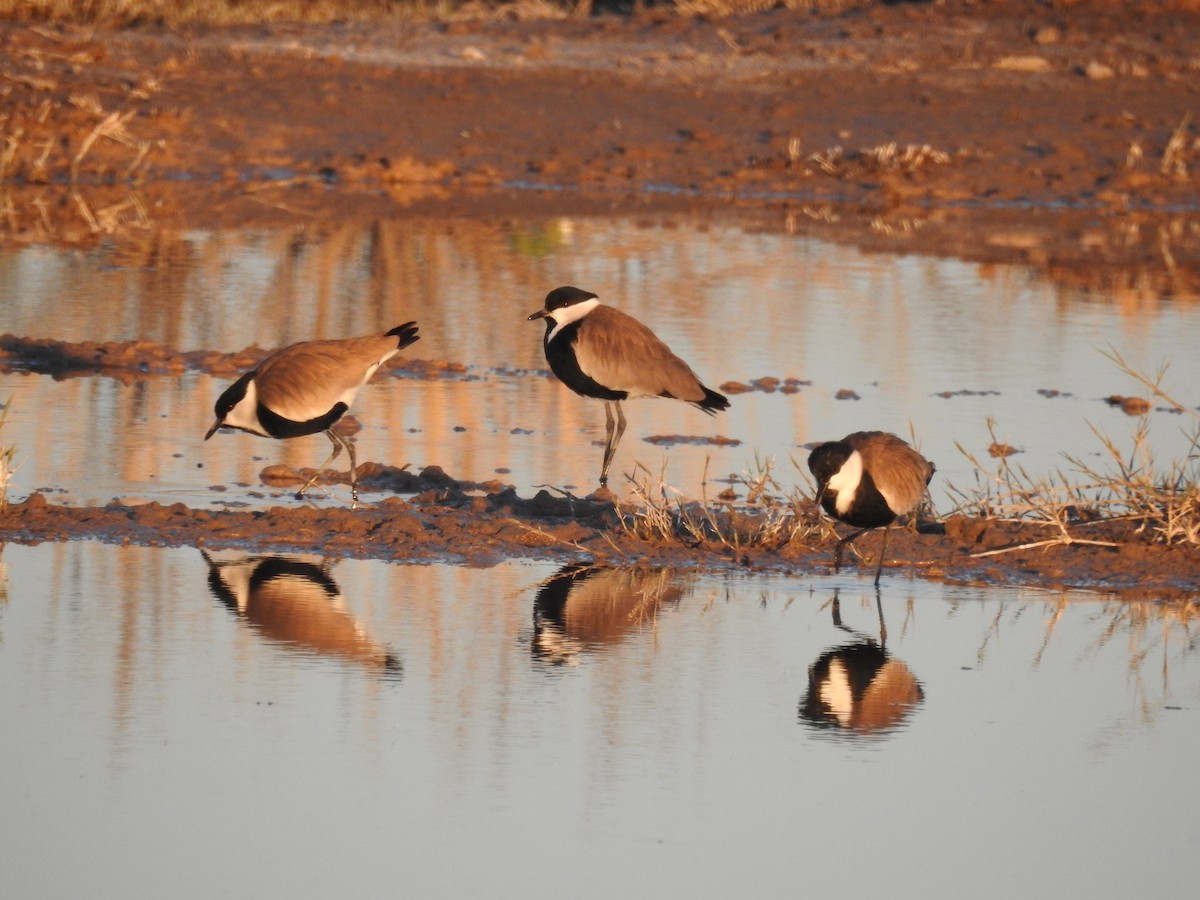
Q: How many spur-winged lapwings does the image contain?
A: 3